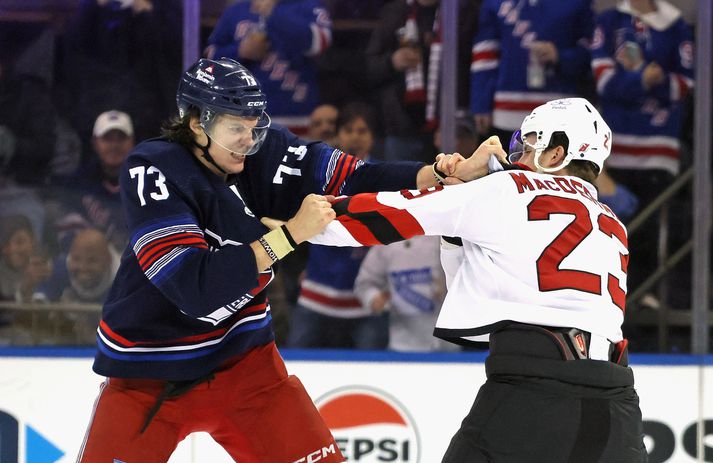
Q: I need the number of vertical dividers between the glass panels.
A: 3